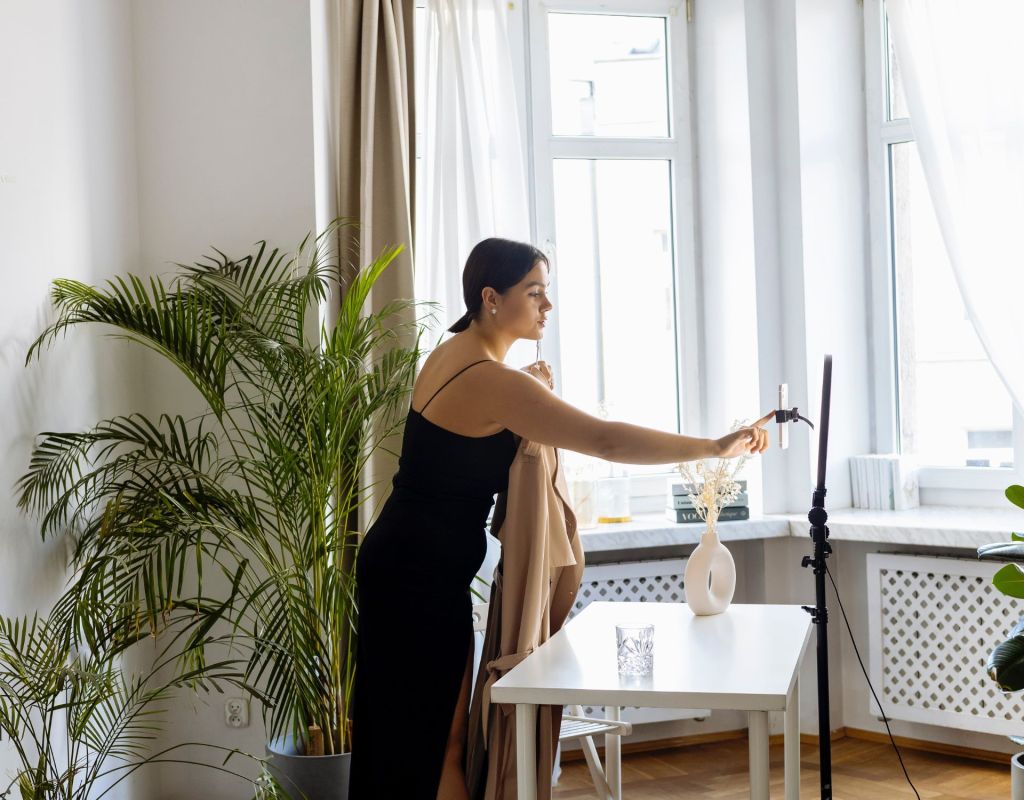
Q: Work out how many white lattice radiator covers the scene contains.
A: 2